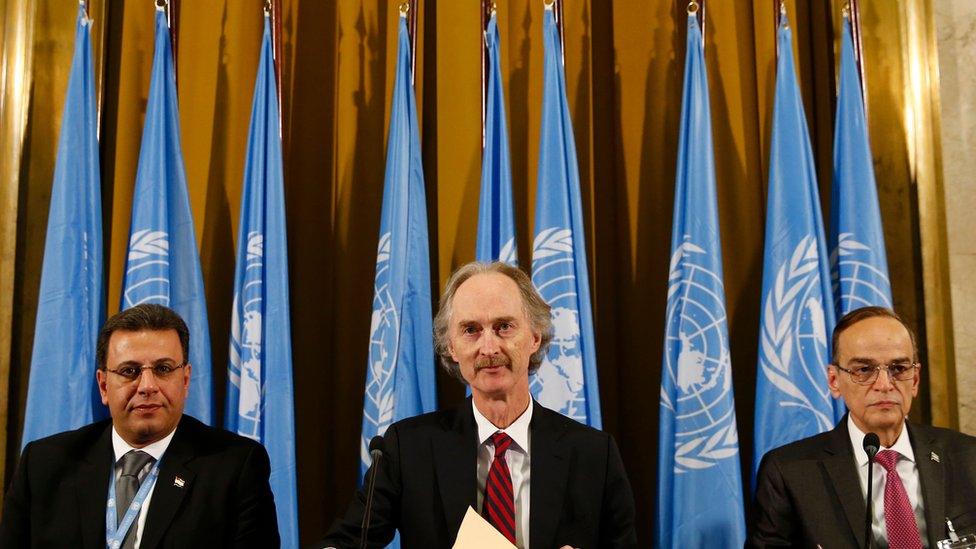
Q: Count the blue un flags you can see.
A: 9